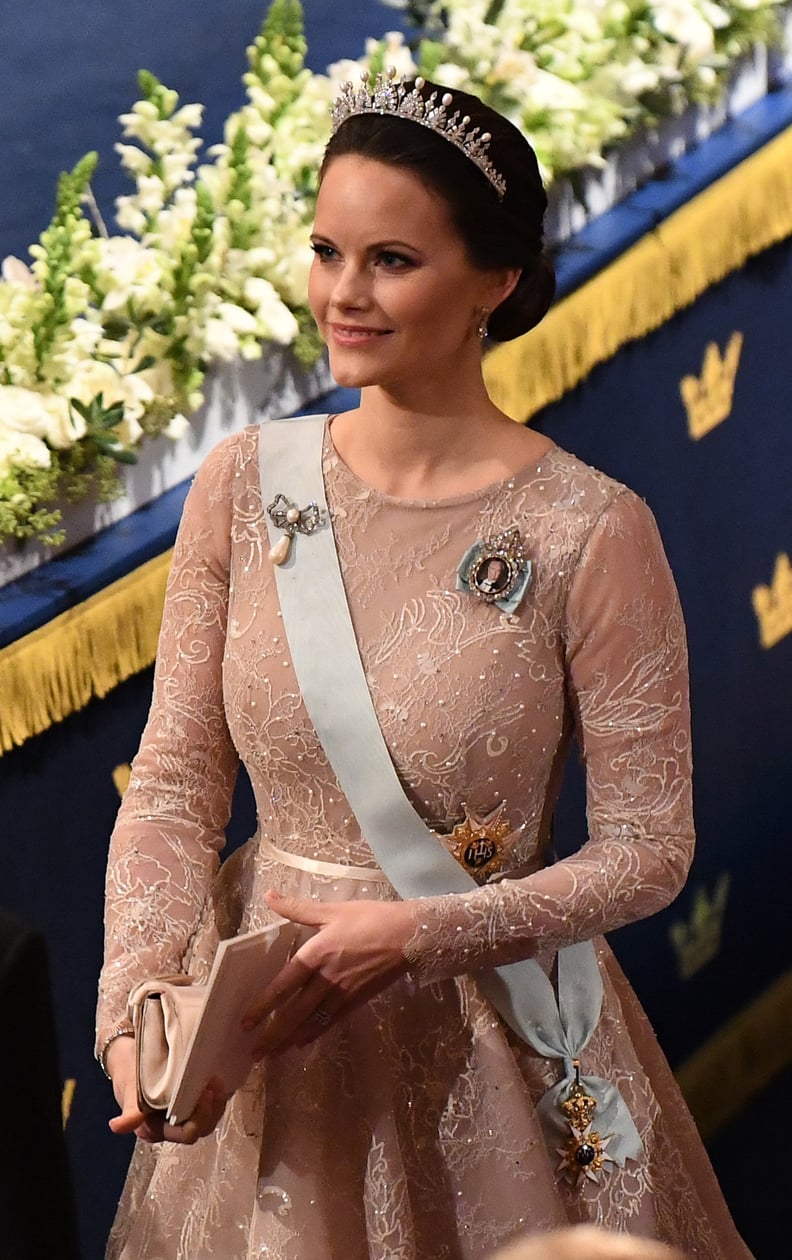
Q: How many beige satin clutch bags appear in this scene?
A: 1